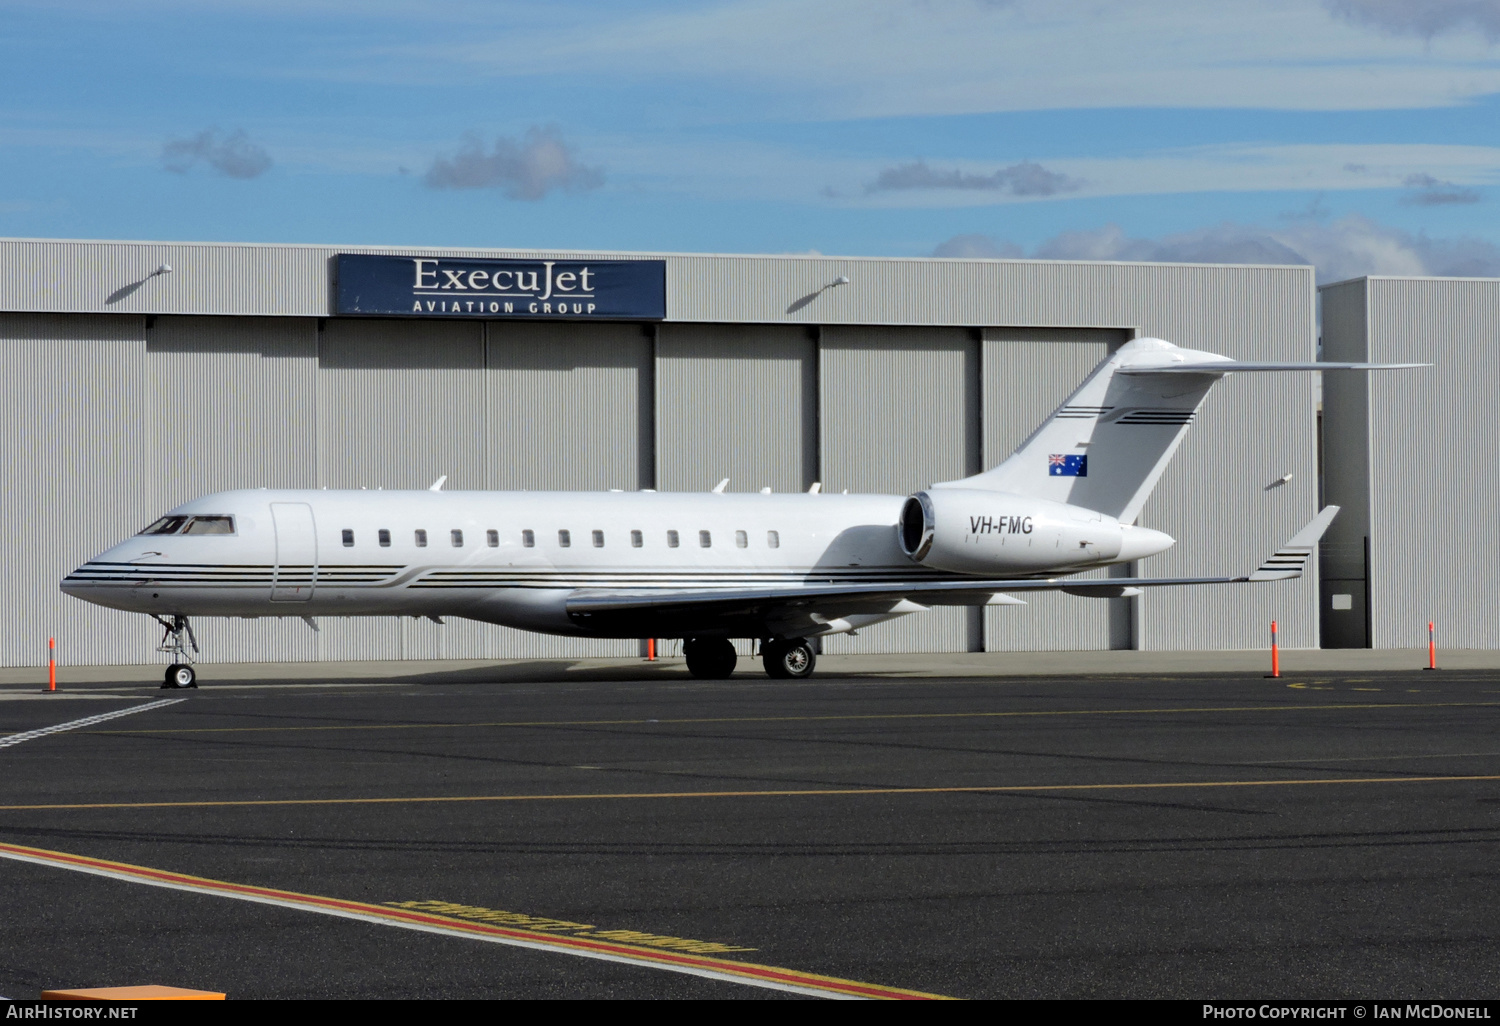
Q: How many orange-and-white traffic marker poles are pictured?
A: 4